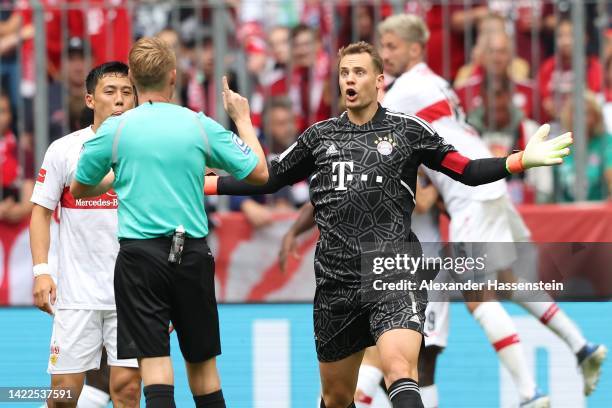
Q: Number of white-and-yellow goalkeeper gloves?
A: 1